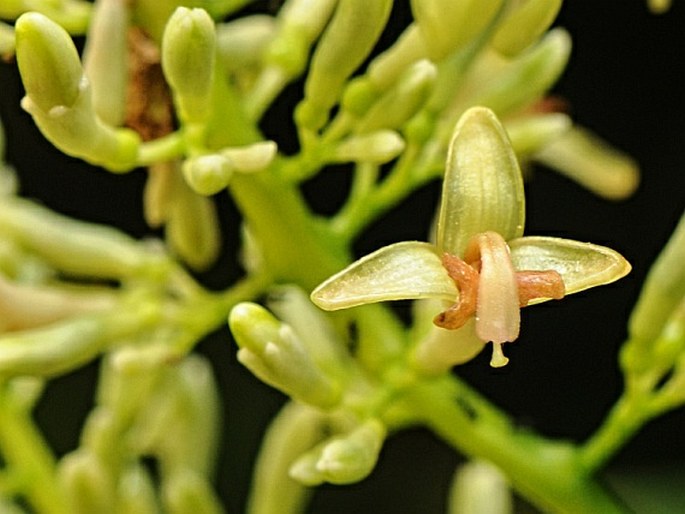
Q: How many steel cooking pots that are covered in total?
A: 0